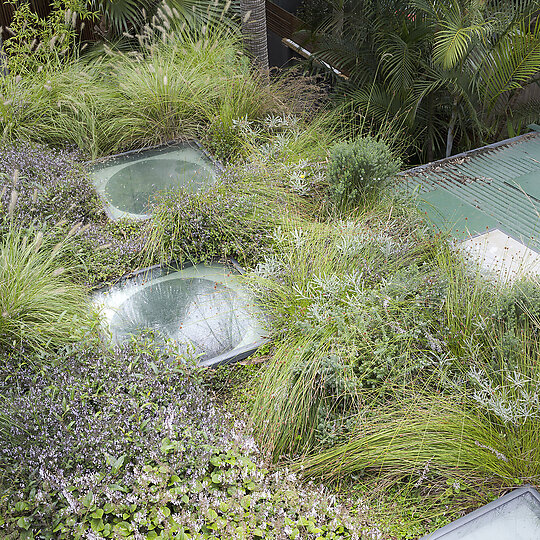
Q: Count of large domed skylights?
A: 2